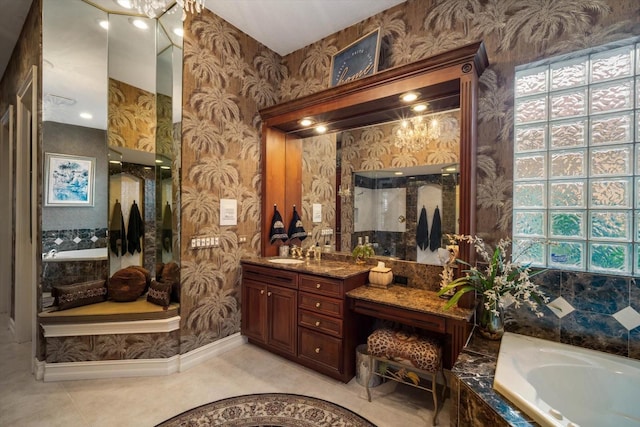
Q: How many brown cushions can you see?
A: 3